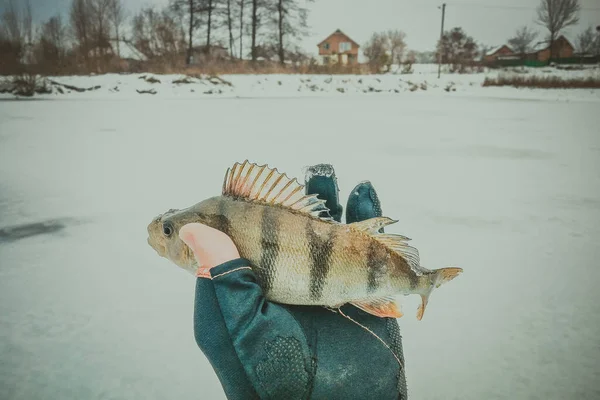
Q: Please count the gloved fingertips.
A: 2